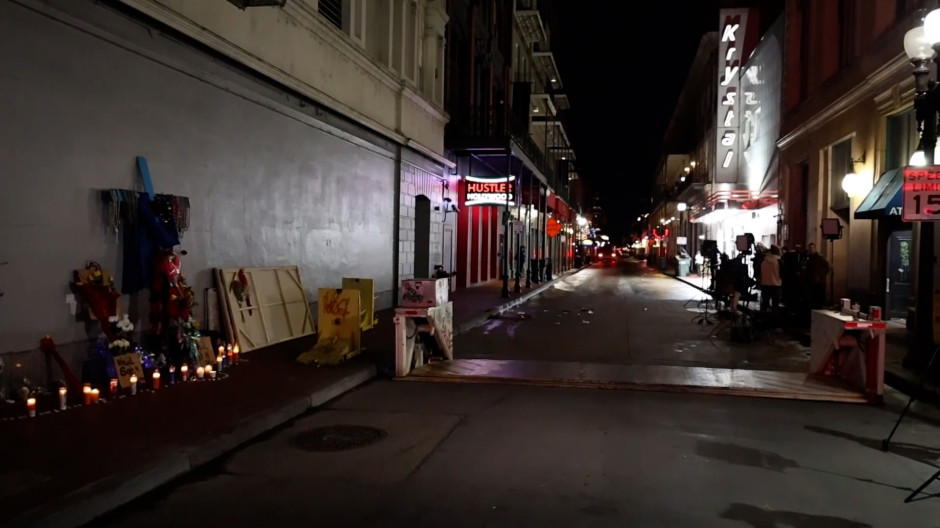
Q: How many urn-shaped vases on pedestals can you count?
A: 0